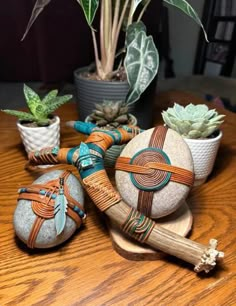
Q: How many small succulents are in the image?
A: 3